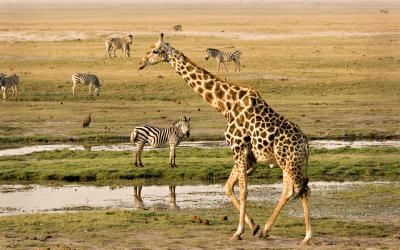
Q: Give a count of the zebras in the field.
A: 5